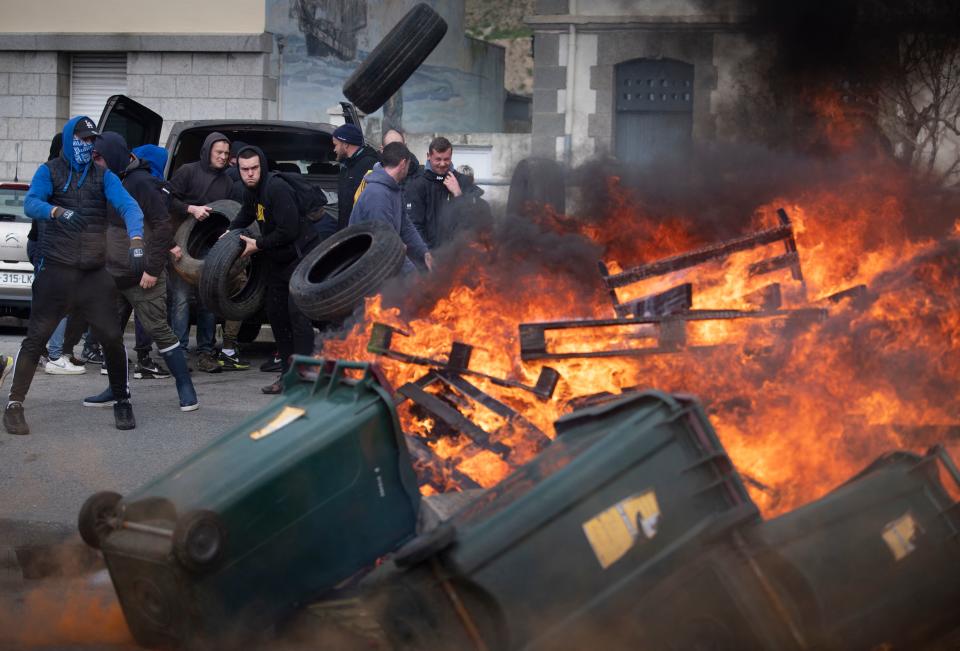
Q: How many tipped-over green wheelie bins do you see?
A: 3